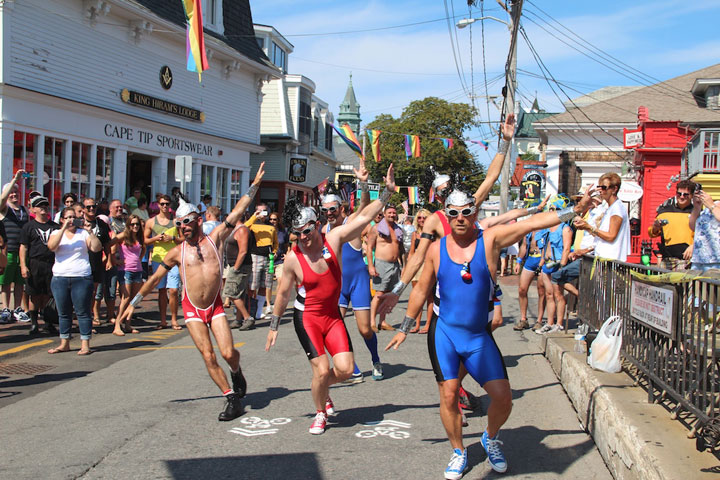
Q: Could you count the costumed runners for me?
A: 5